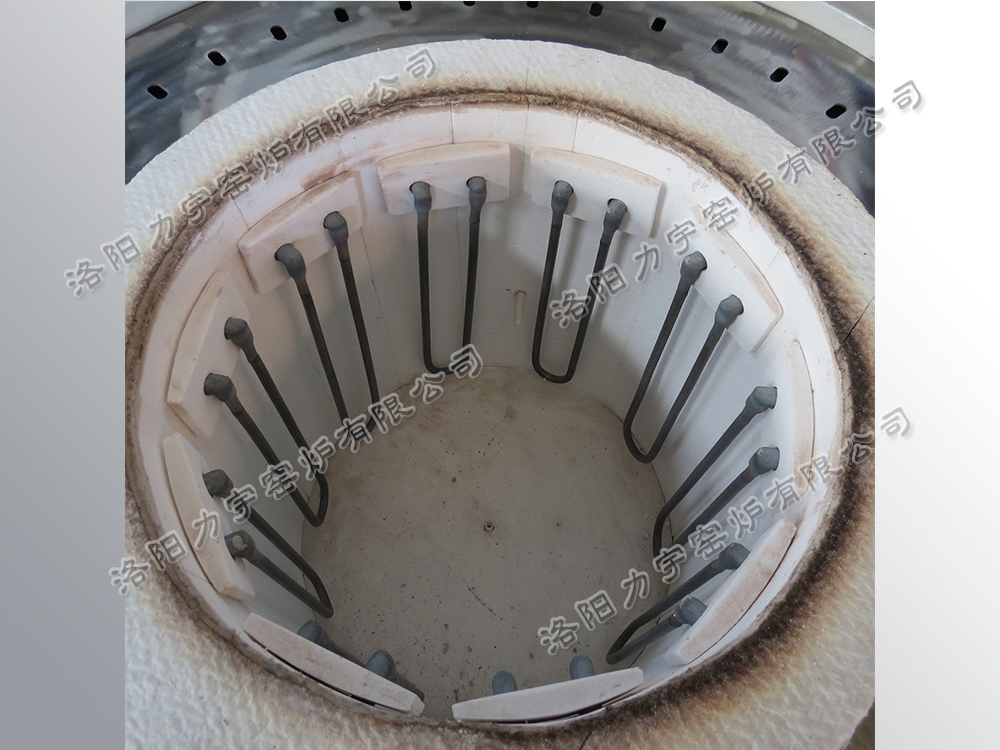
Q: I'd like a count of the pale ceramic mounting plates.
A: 10